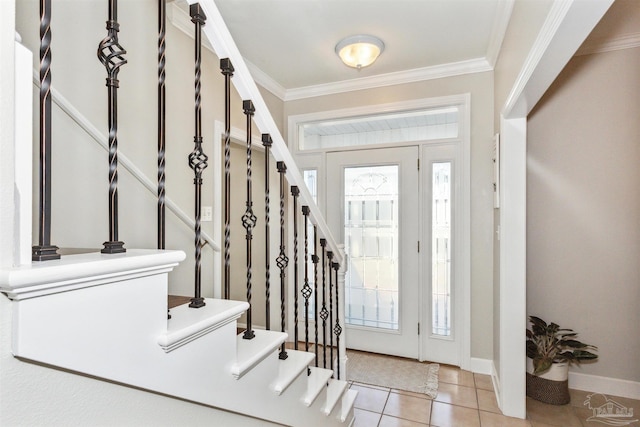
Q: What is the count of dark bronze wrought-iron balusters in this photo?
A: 14